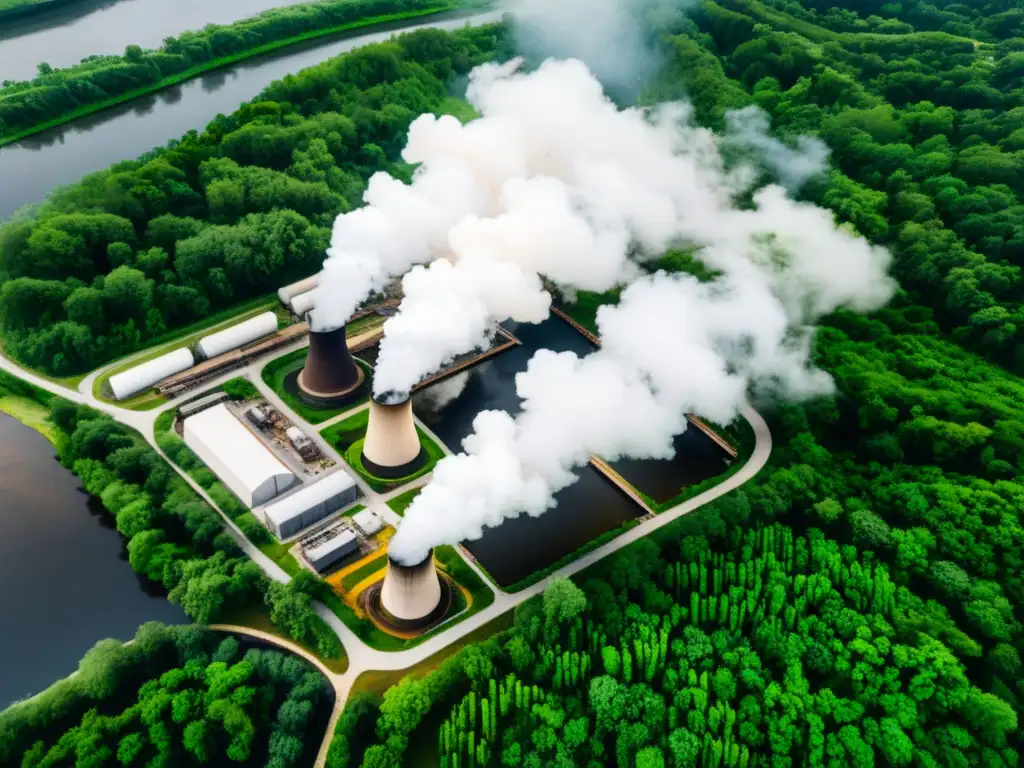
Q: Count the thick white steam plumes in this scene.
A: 3